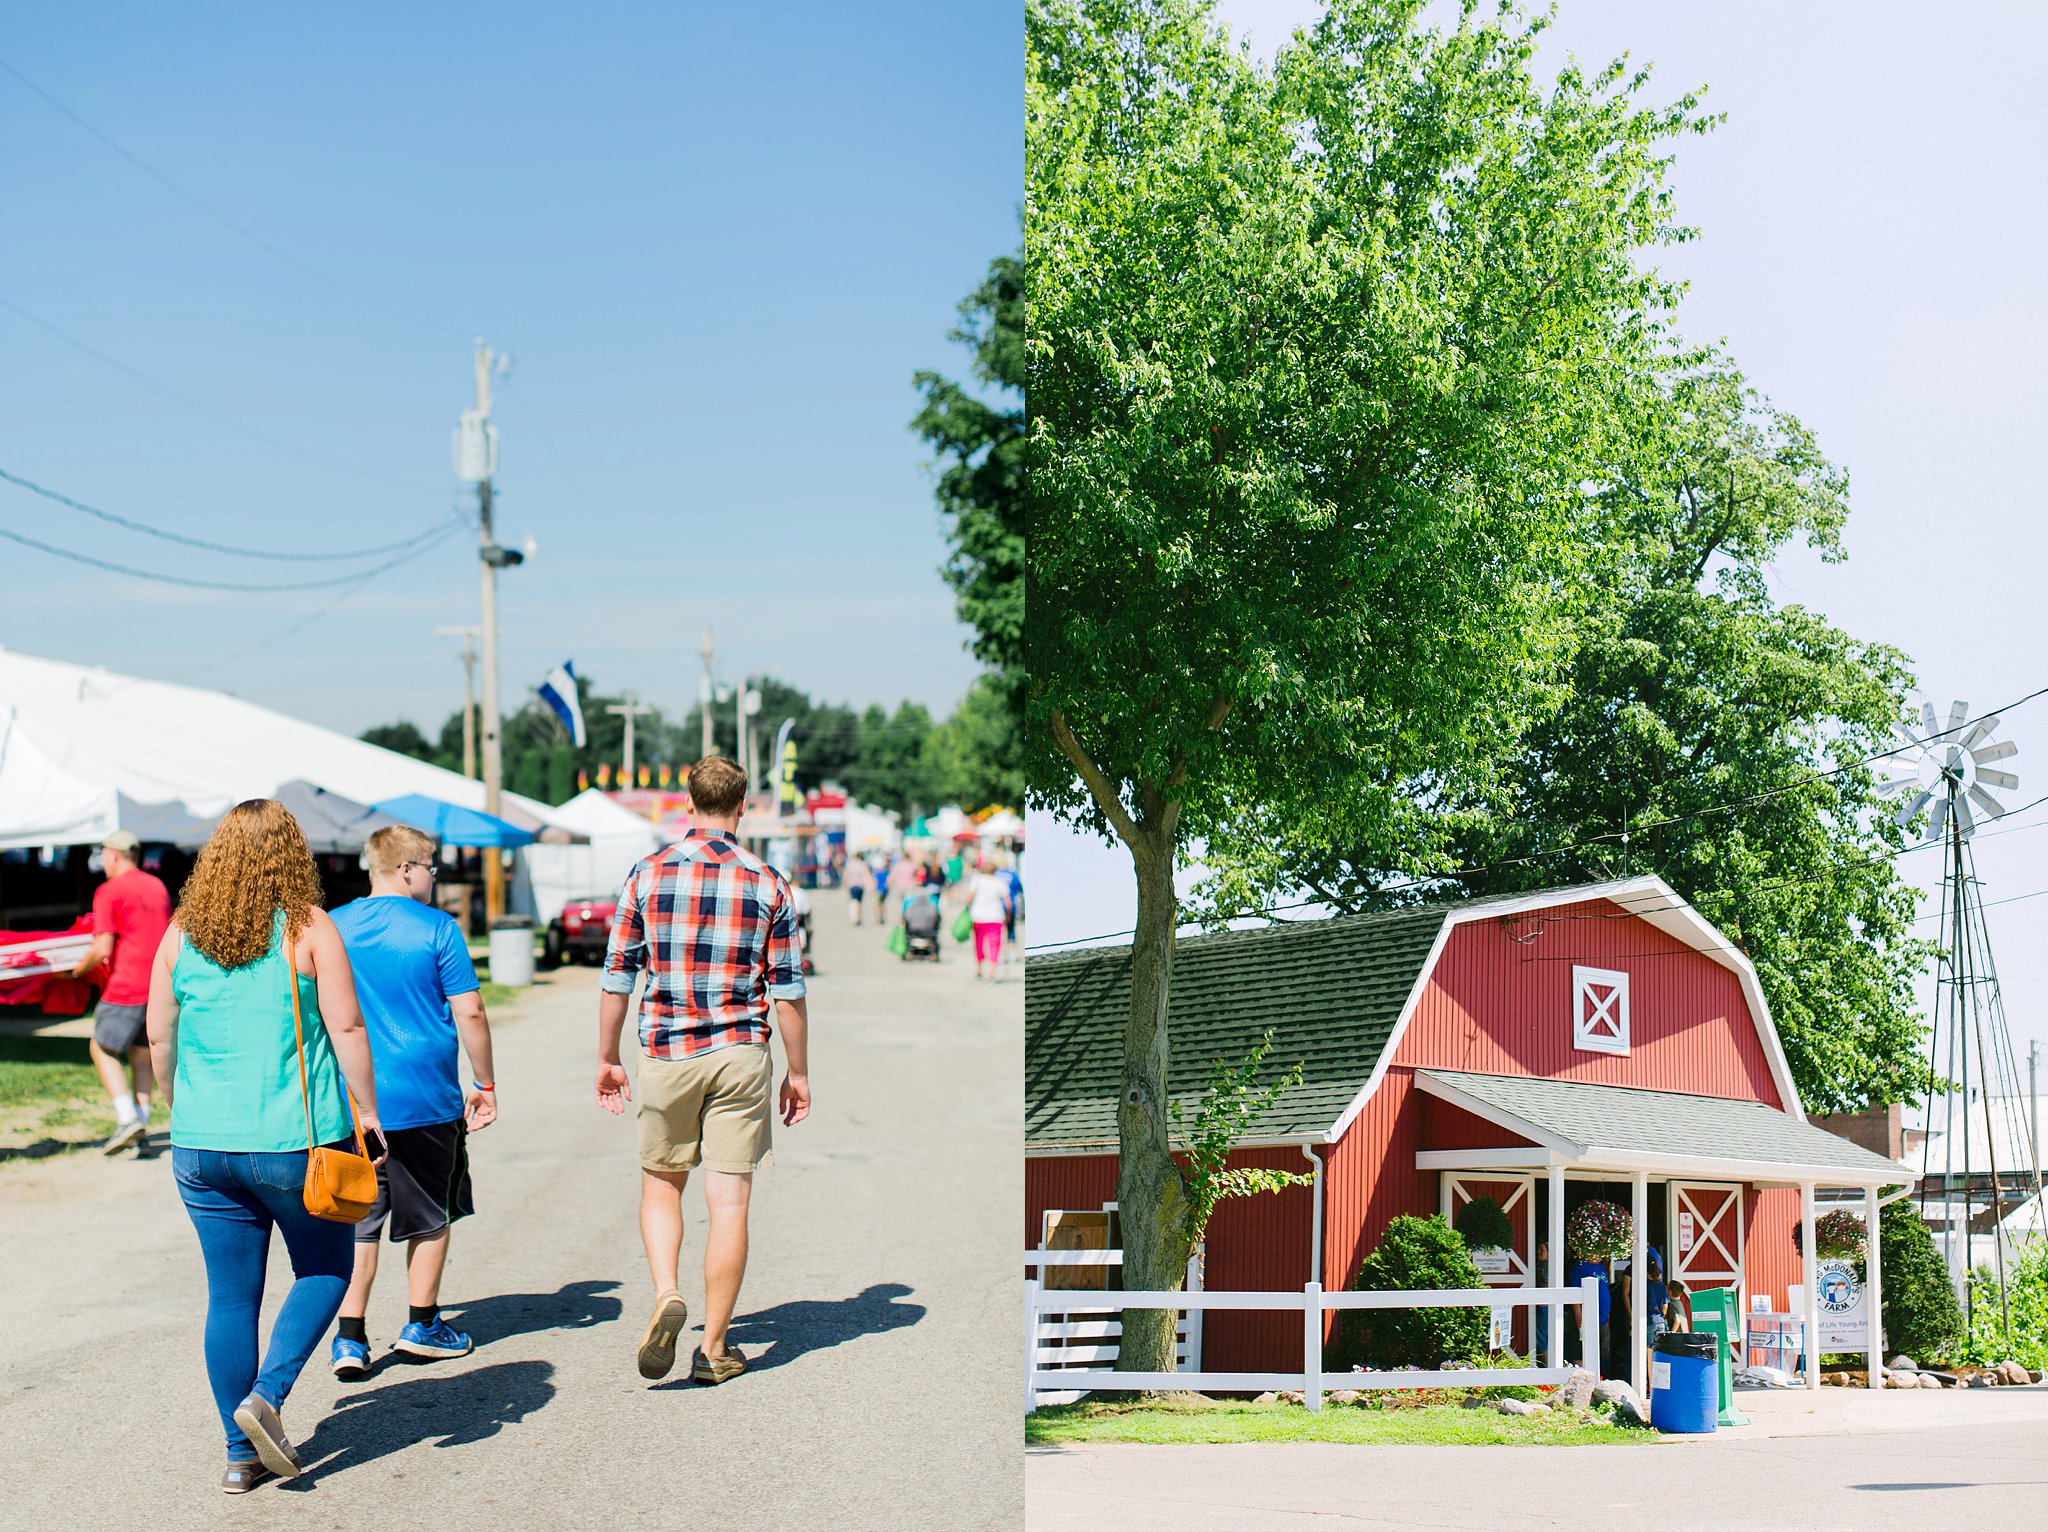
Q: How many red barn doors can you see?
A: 2